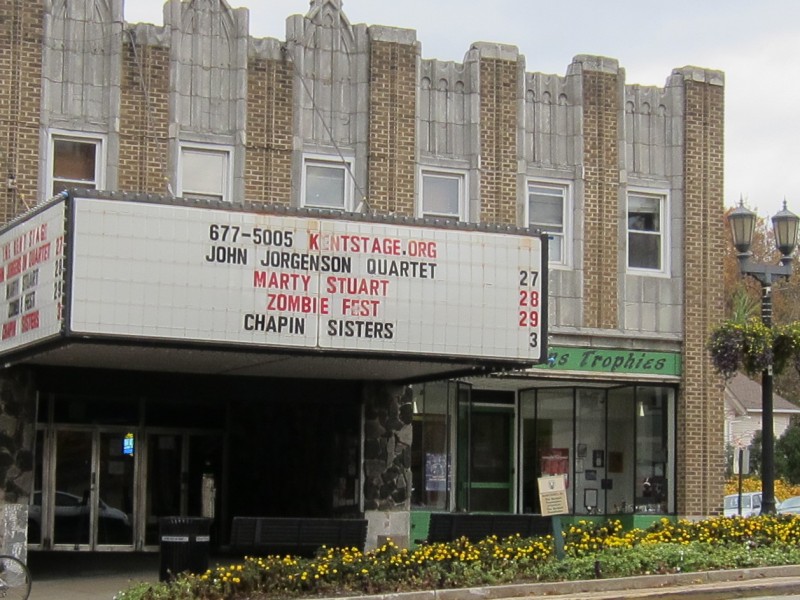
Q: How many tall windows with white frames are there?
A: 6